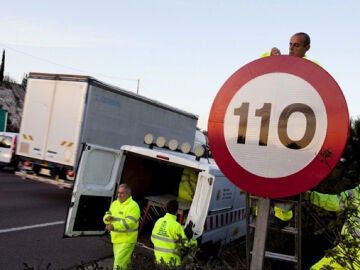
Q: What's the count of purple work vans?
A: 0